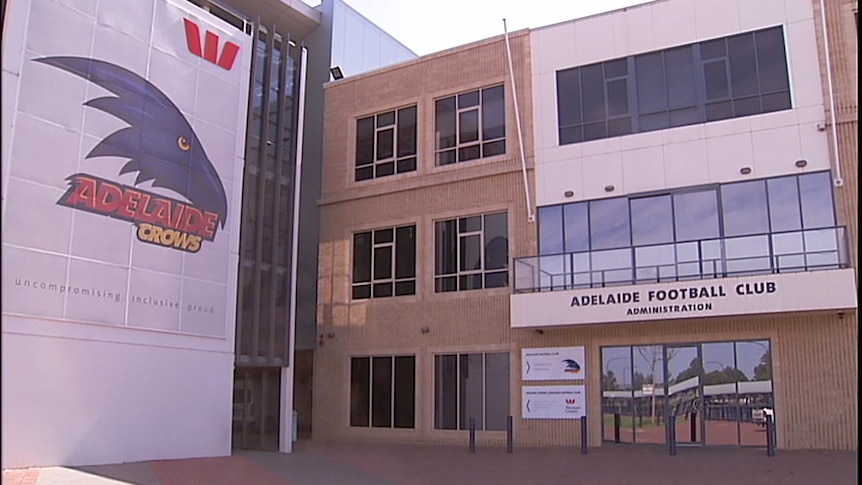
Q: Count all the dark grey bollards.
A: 5